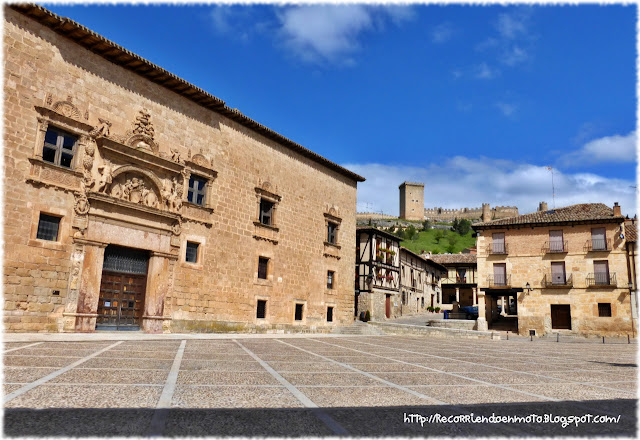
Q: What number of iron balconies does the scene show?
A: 6